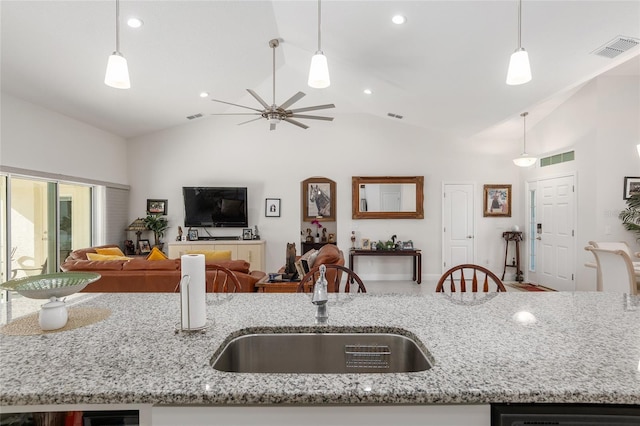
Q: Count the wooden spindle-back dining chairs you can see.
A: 3